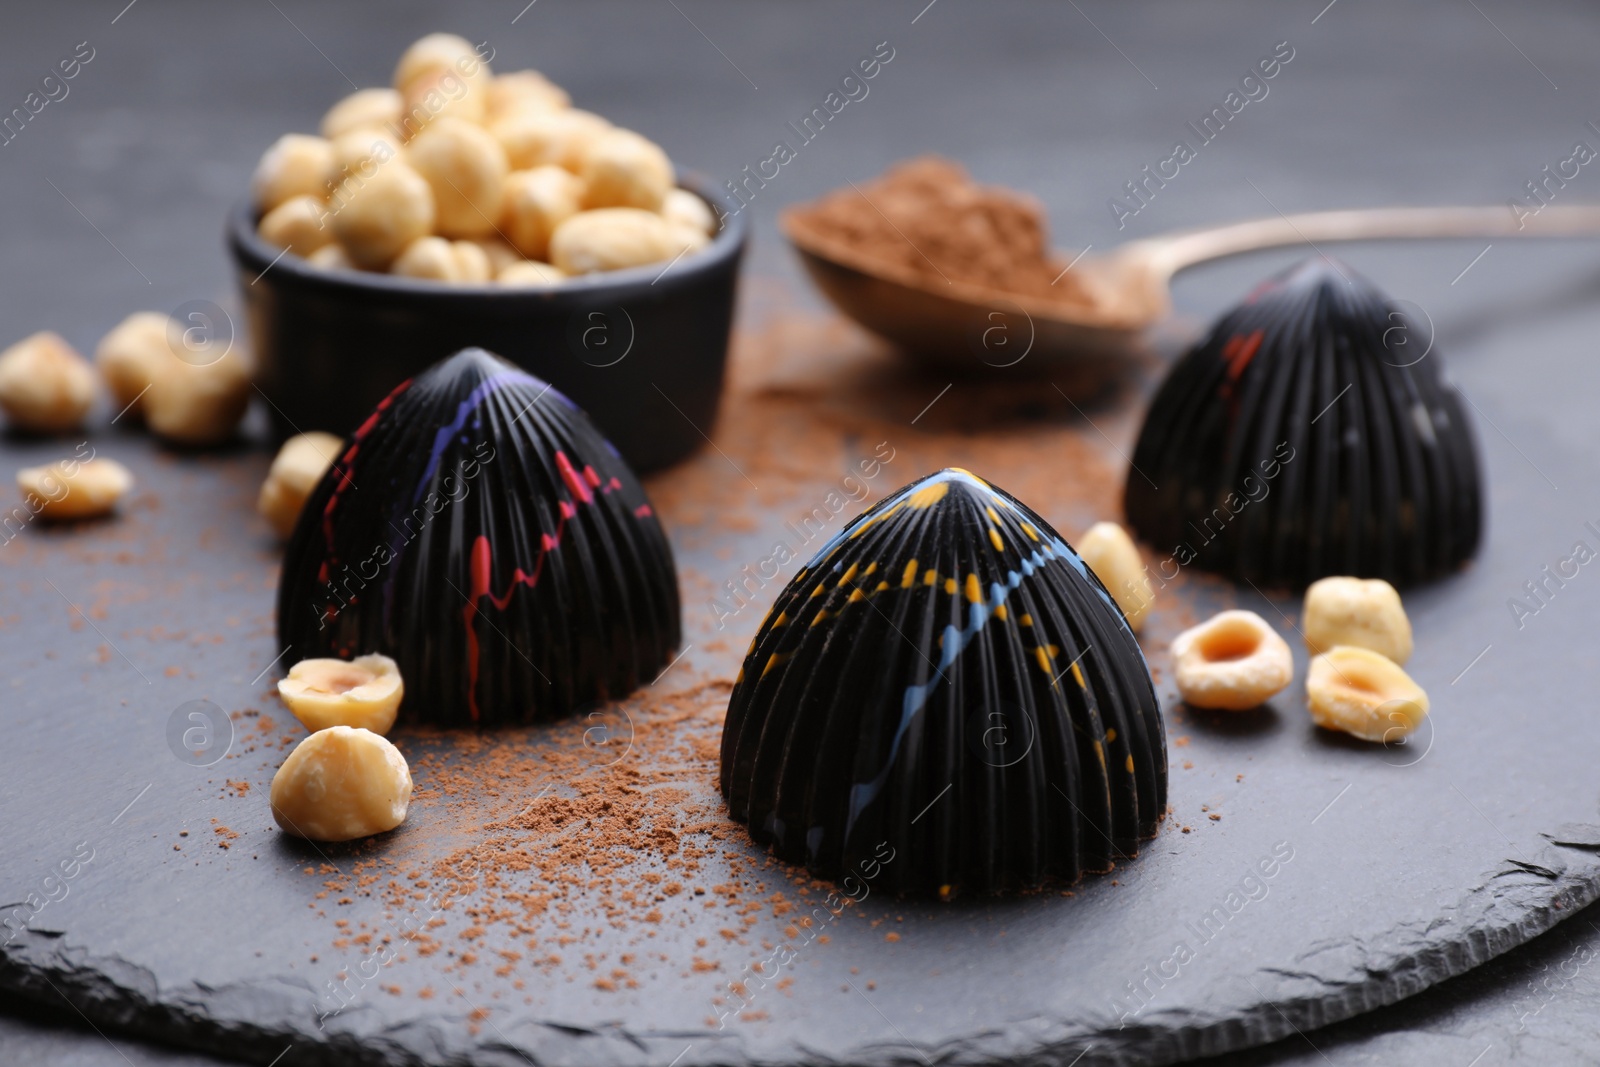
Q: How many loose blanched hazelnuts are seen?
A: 11